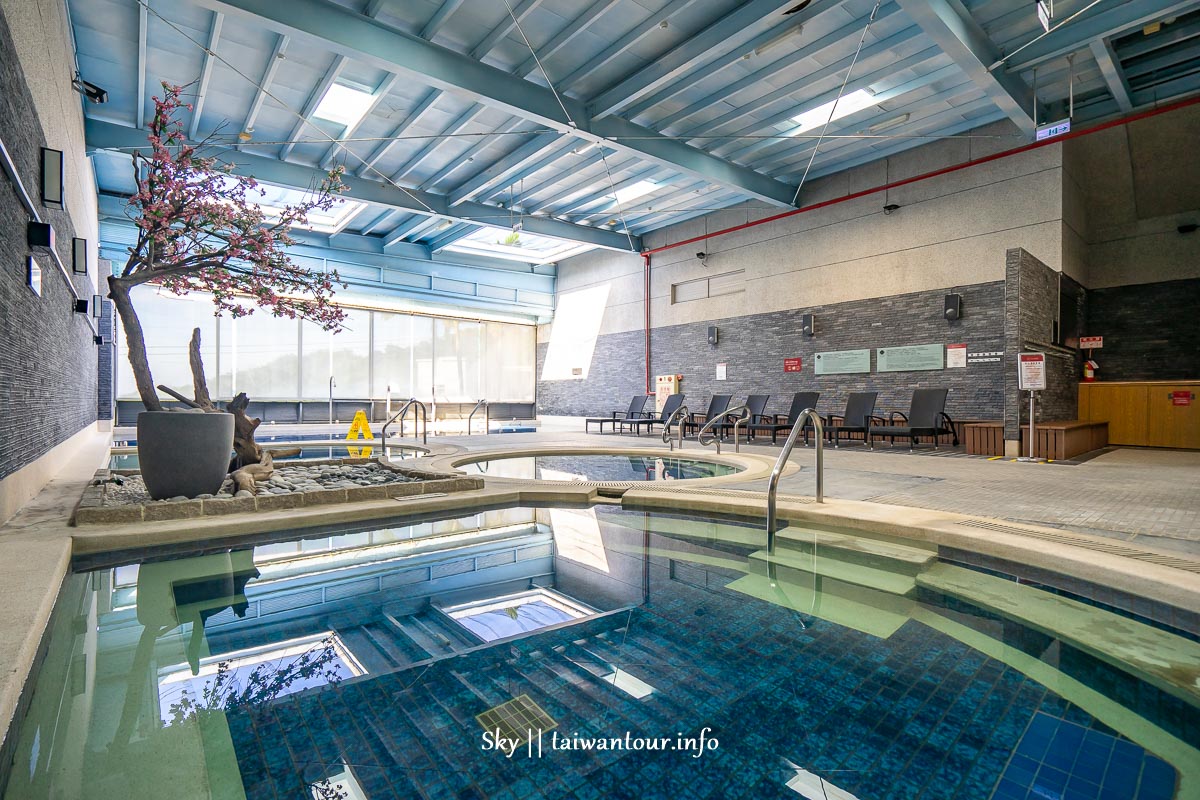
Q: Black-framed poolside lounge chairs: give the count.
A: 7